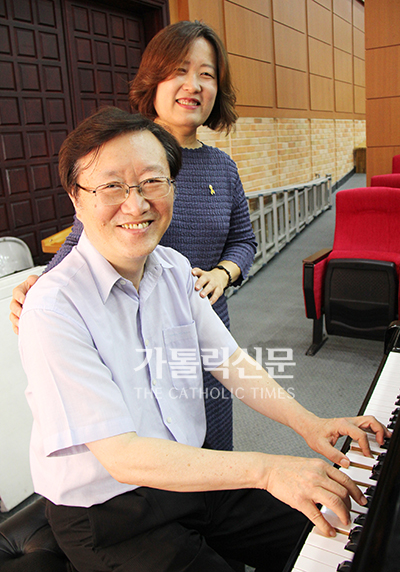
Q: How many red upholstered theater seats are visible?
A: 3